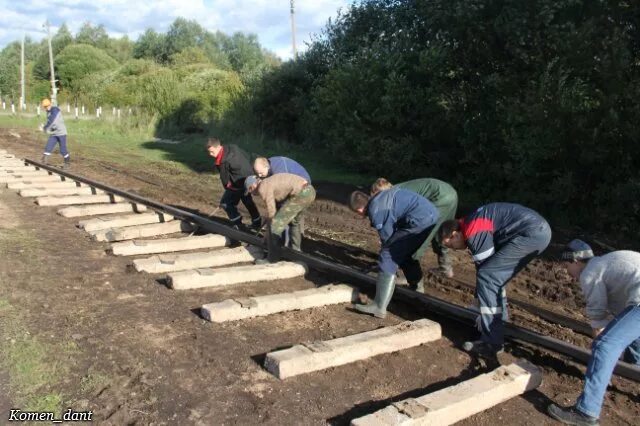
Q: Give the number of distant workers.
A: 1